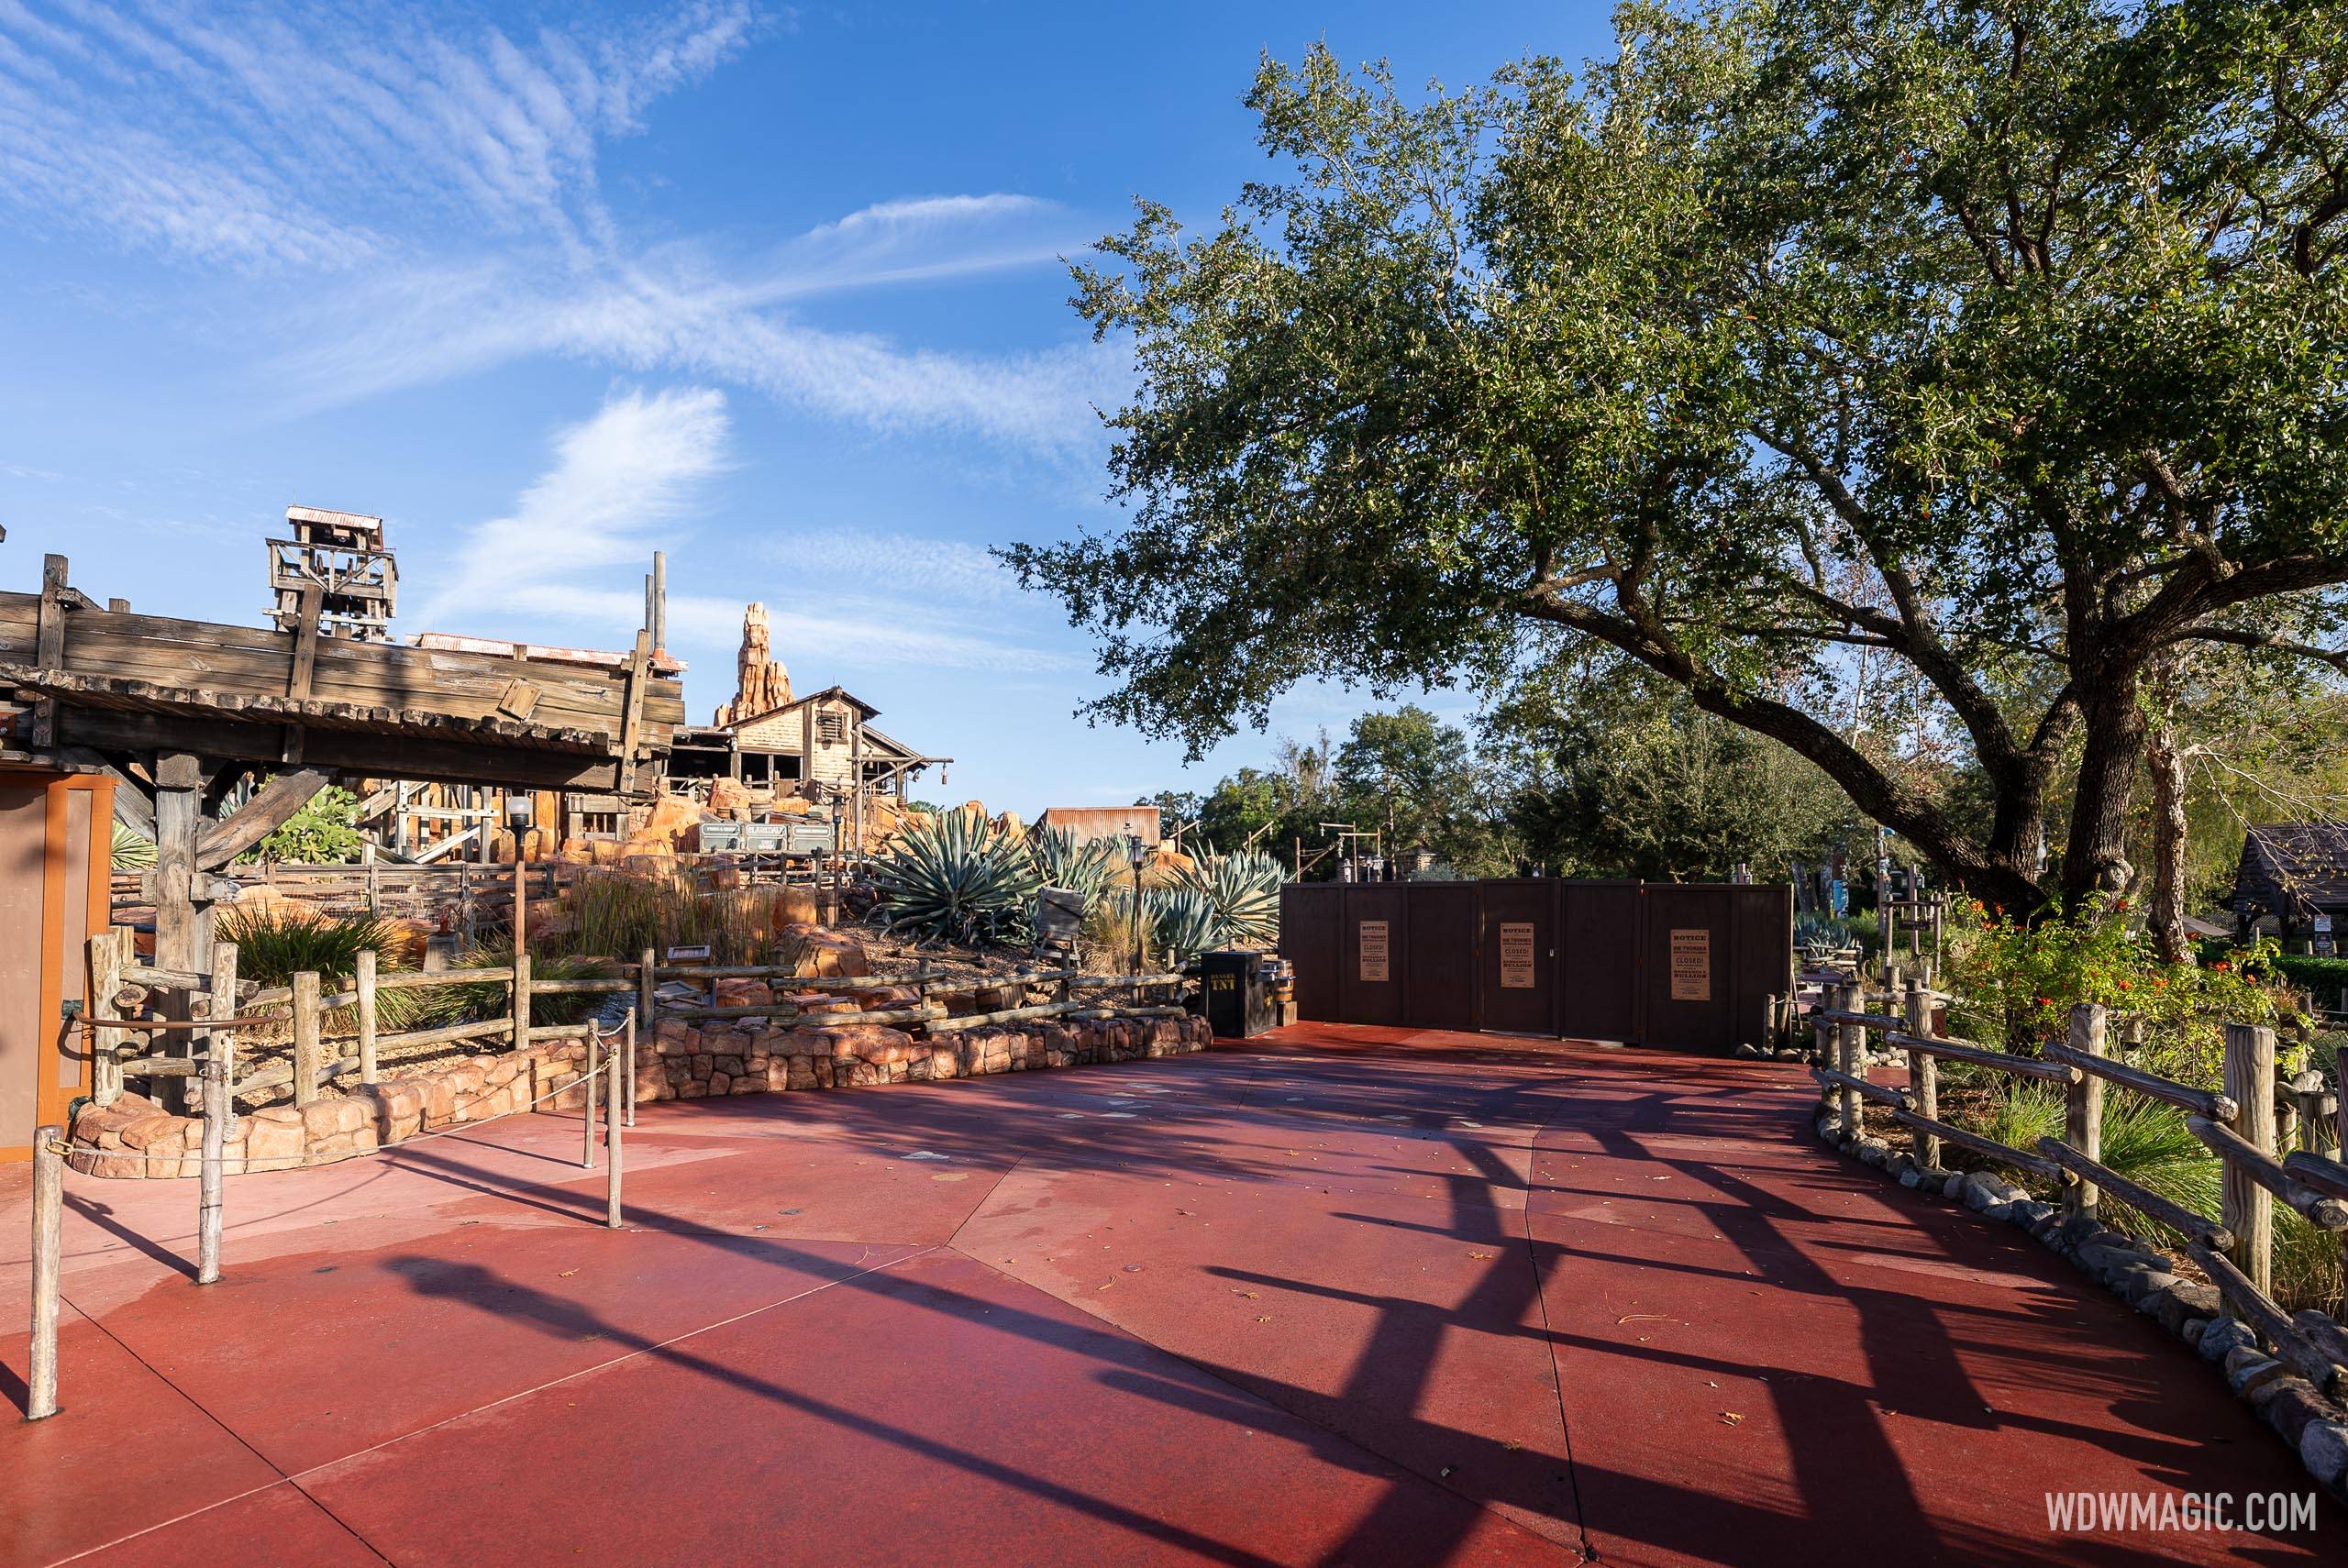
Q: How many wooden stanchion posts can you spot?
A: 5